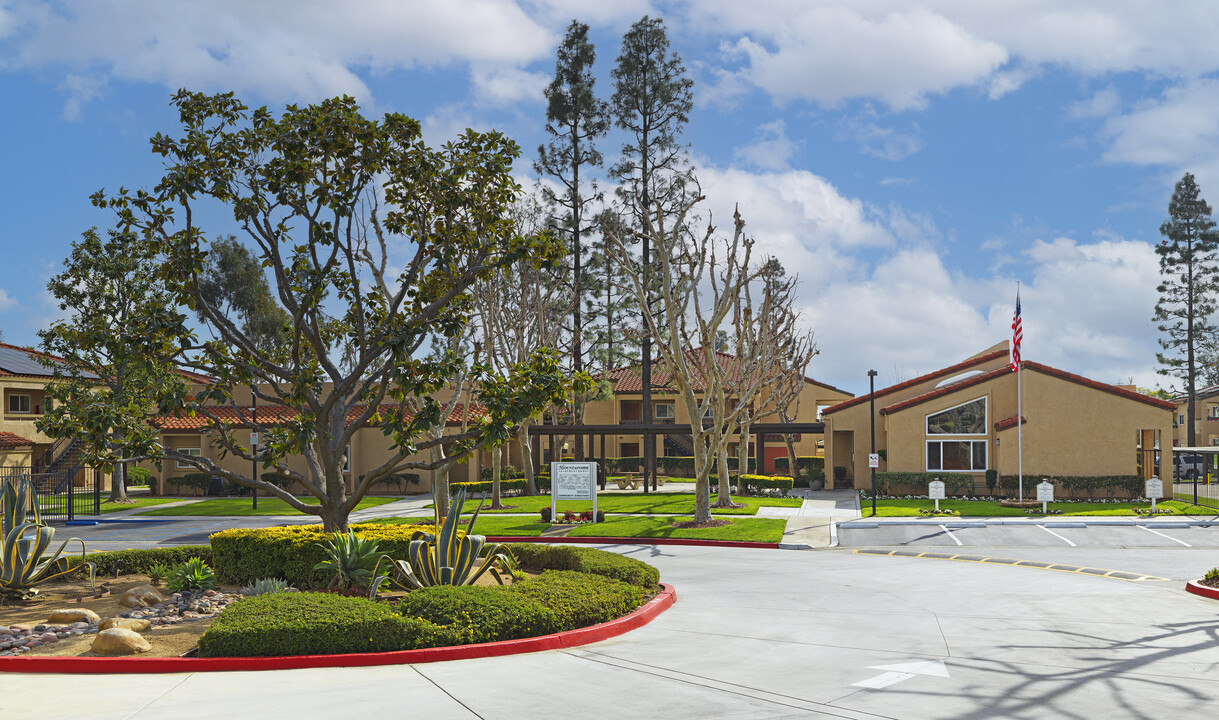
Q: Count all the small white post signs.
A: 3